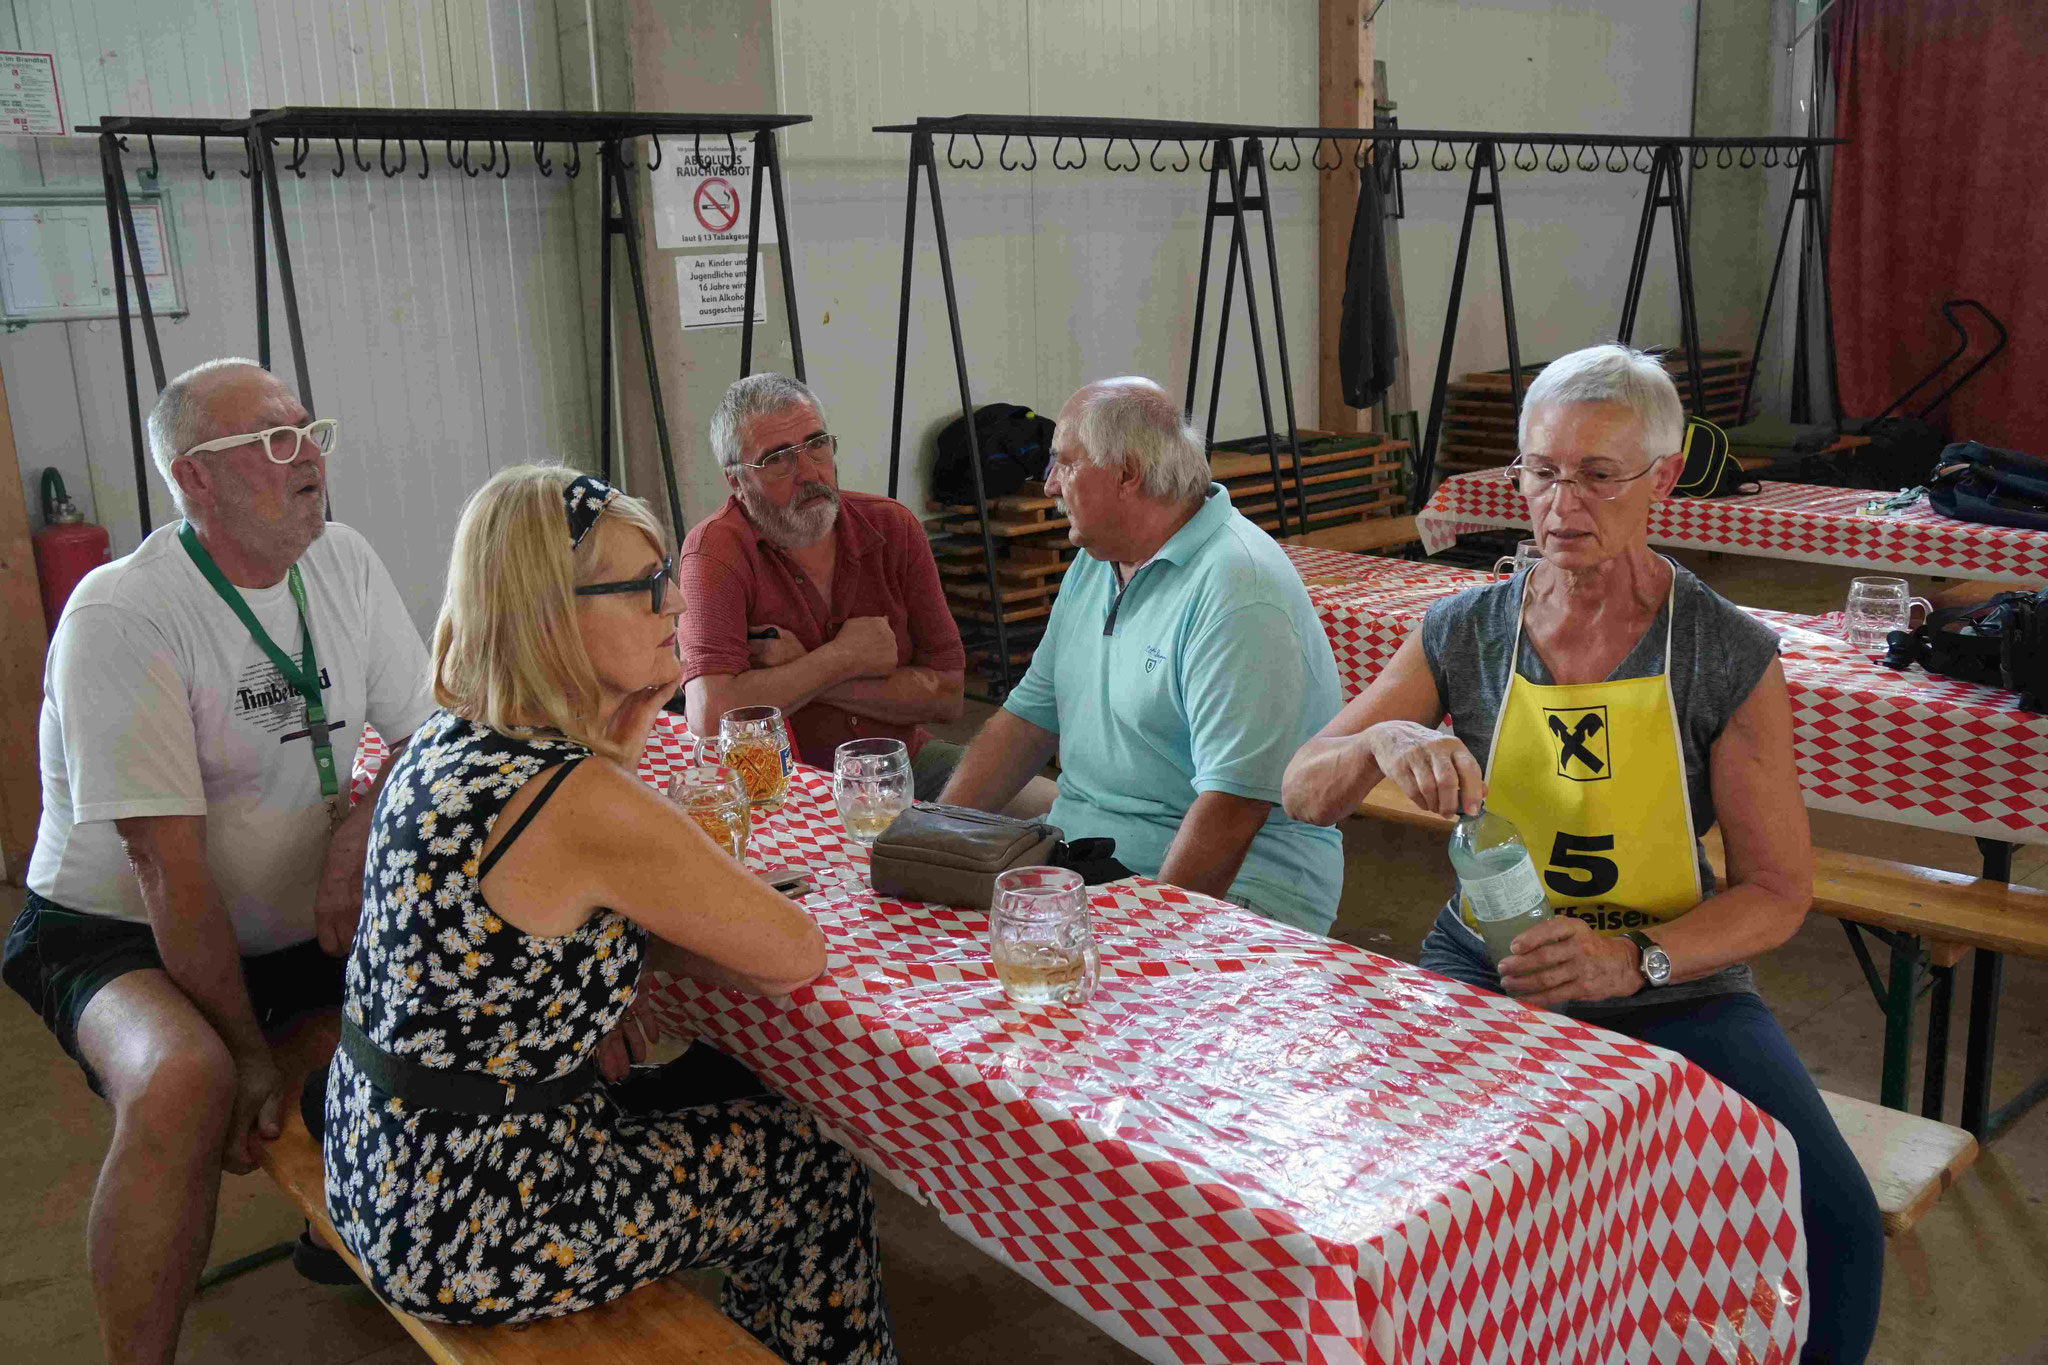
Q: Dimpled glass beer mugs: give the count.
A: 6